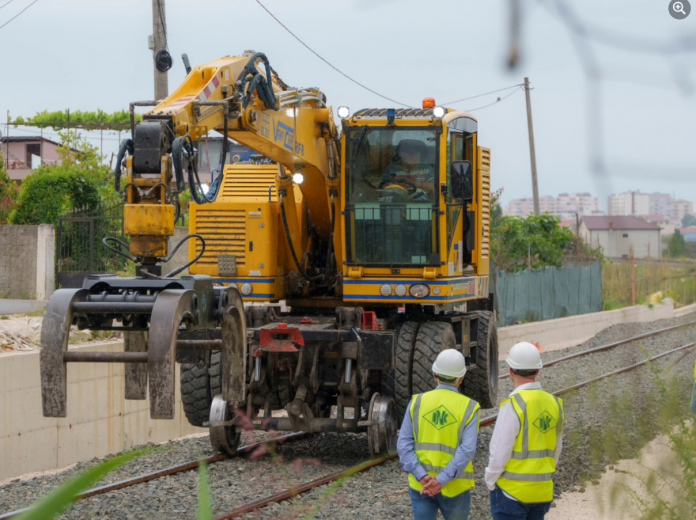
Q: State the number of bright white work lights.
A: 4